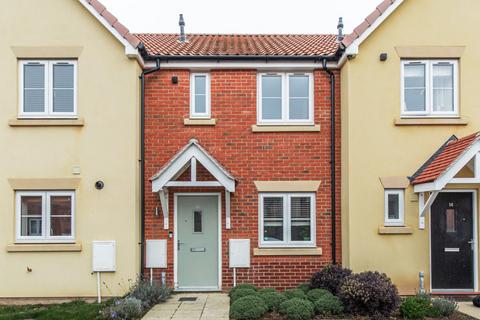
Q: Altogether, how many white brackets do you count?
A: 3